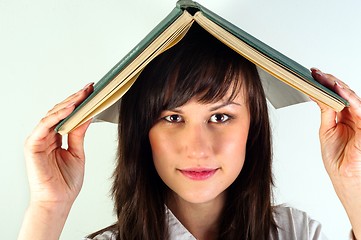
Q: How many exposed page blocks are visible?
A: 2